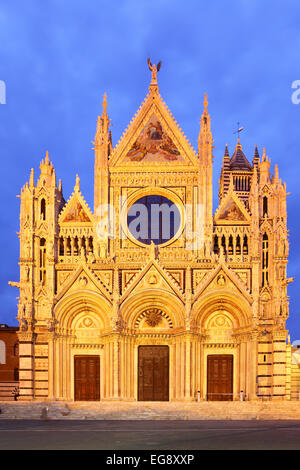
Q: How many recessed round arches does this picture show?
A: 3